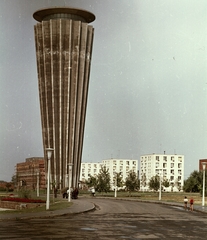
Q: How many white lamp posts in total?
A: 6